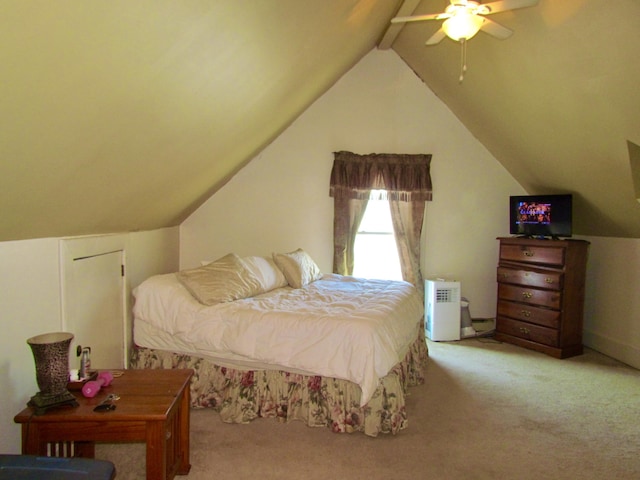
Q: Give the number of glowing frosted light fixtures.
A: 1